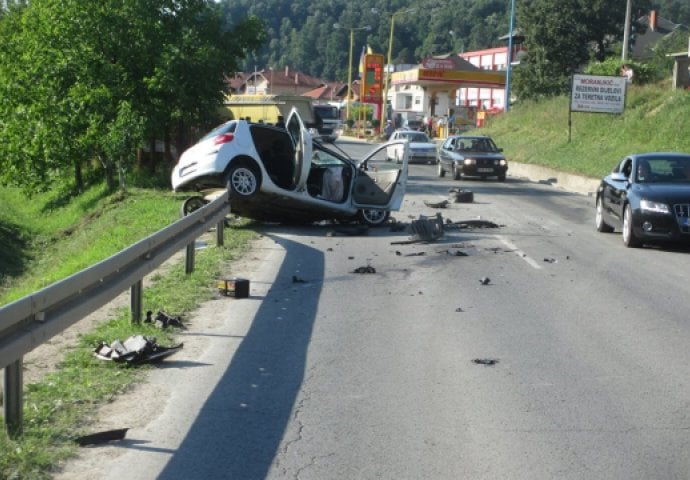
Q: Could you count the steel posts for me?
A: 4